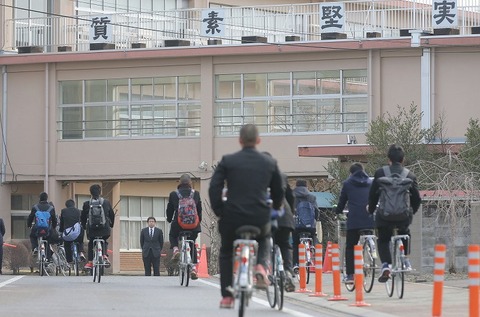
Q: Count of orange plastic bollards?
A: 6